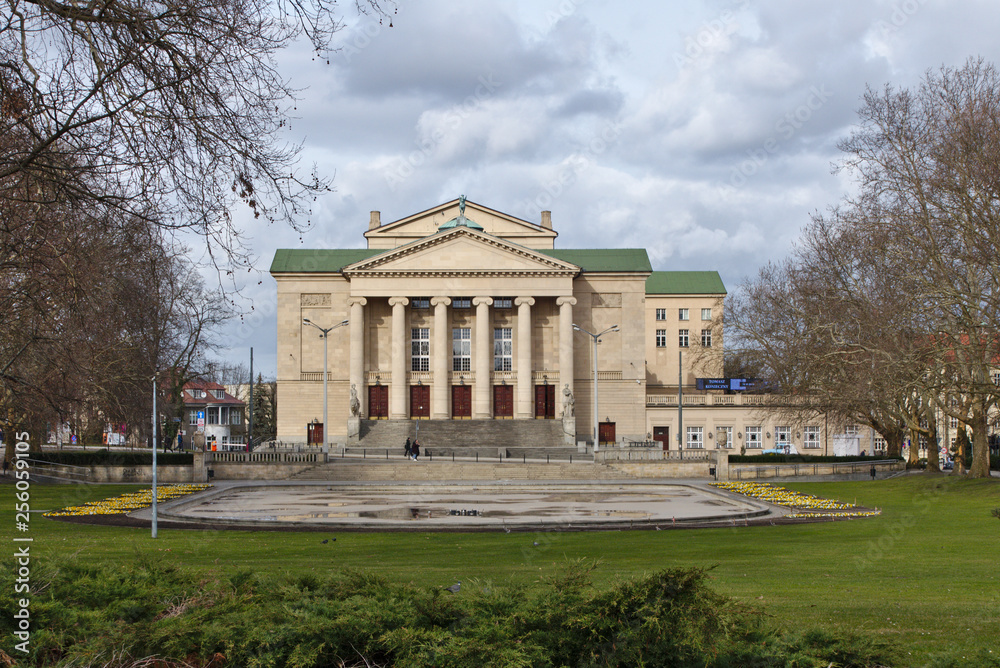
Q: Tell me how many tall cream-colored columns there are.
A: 6